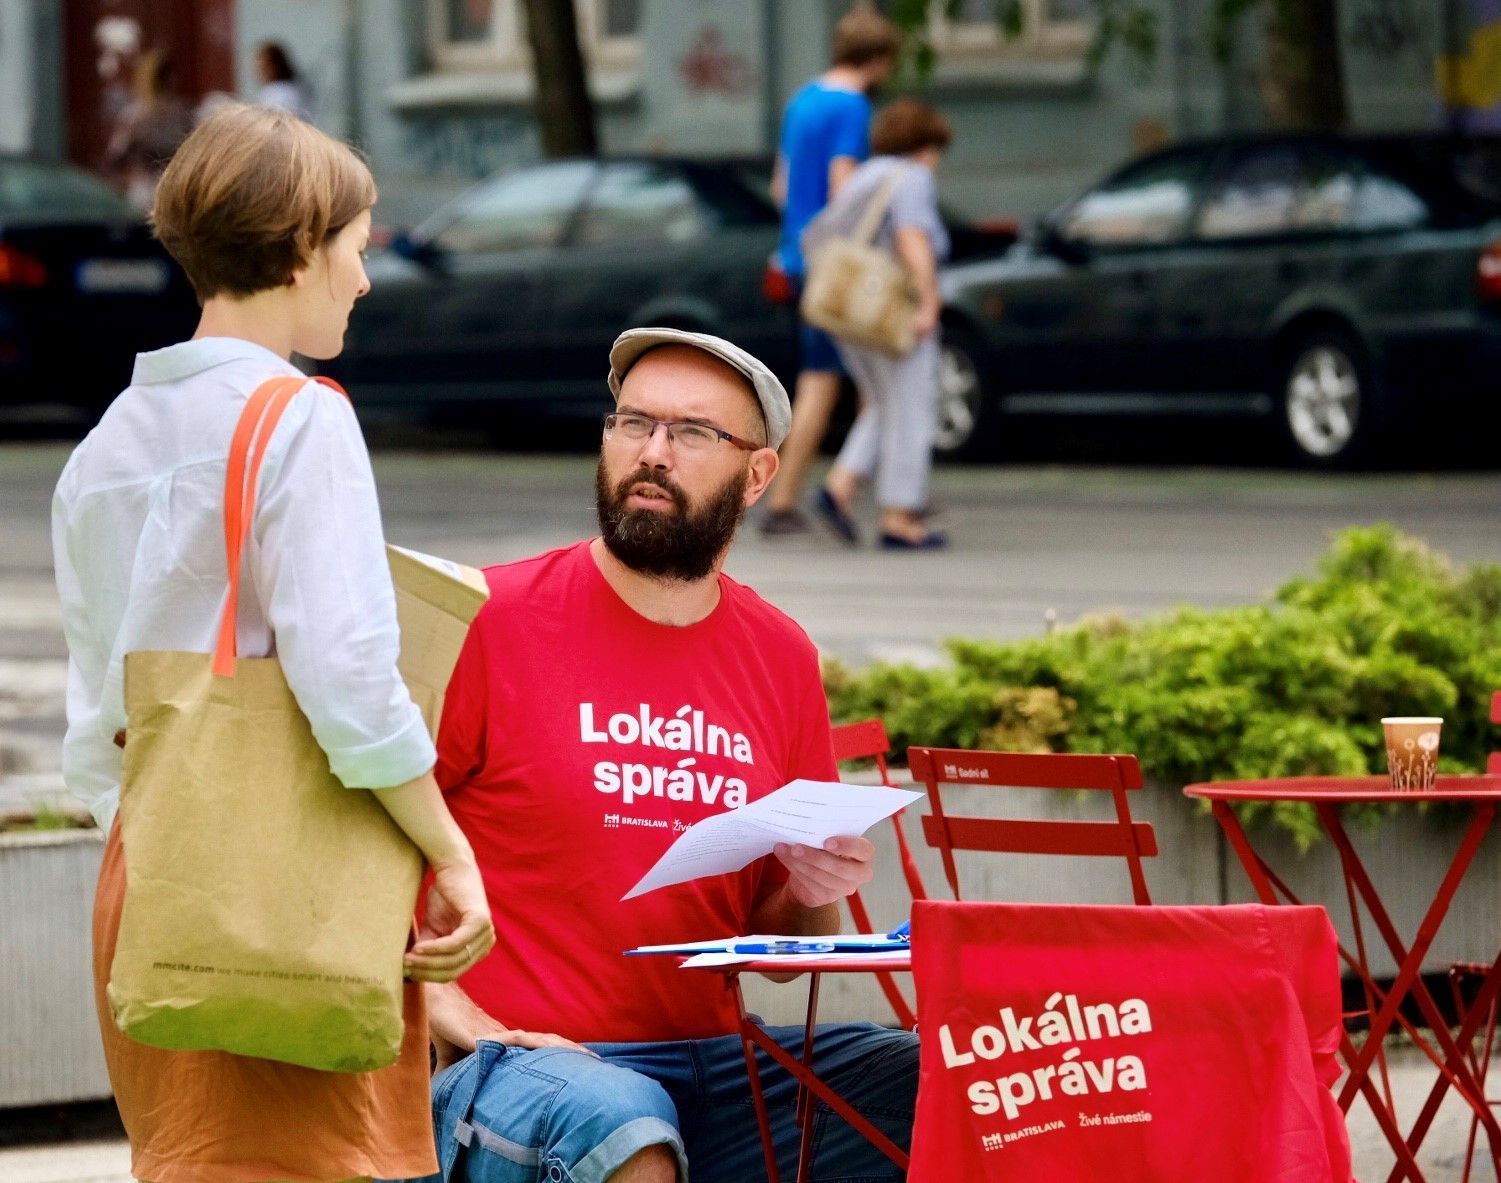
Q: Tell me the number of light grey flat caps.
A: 1